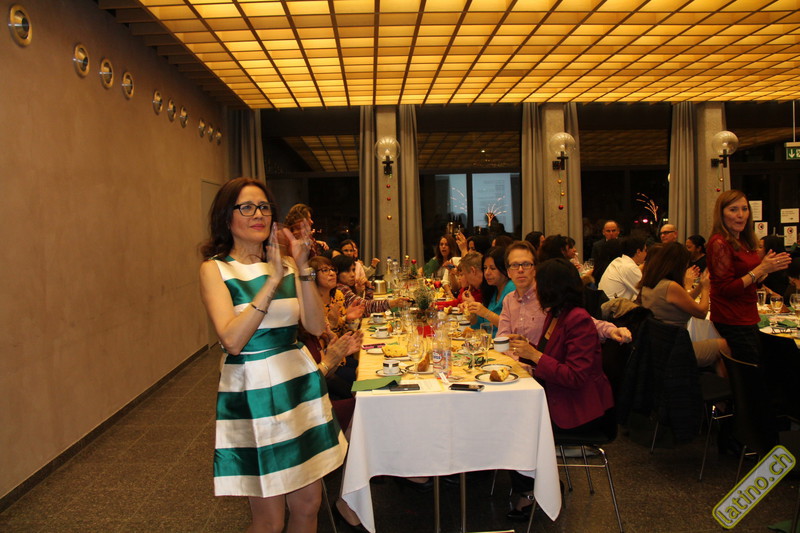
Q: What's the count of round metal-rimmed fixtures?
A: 10